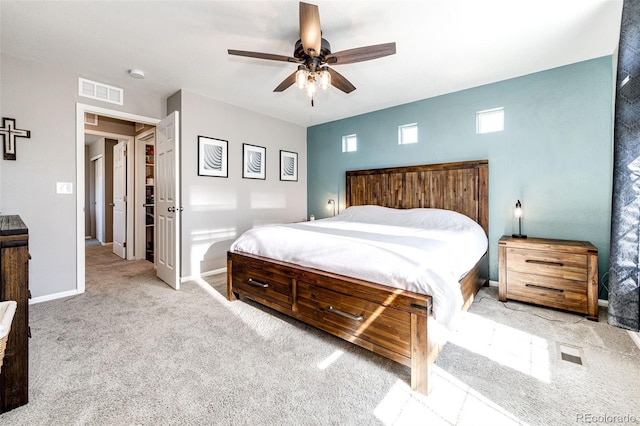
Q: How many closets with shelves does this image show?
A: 1